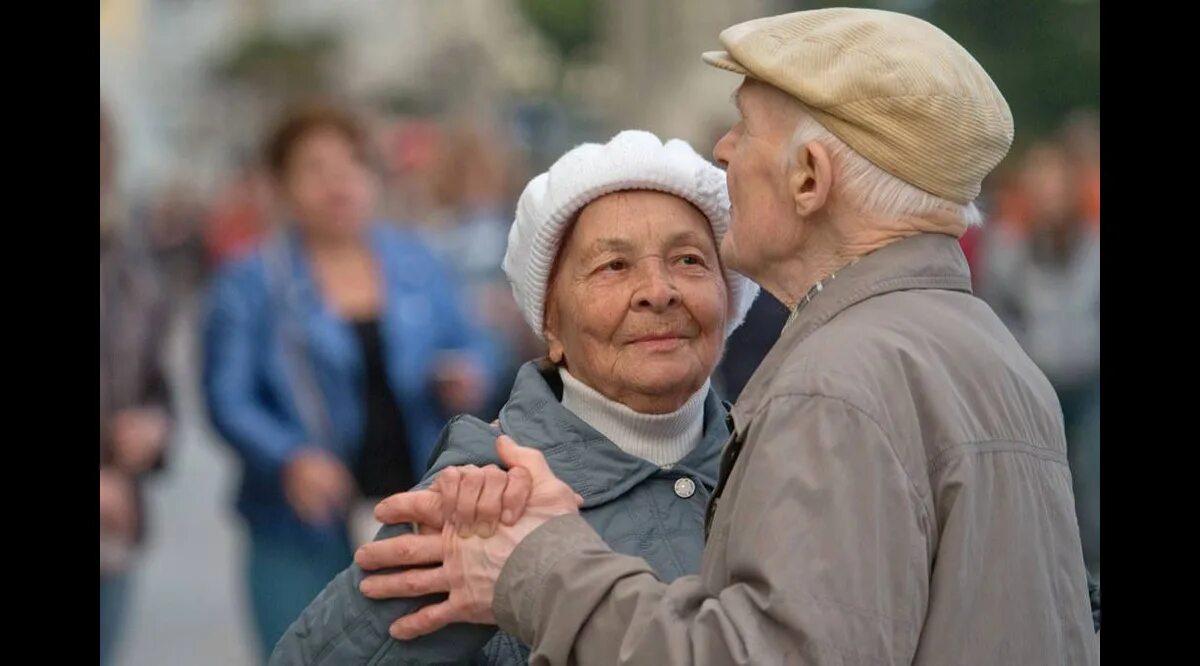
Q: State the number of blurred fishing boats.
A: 0